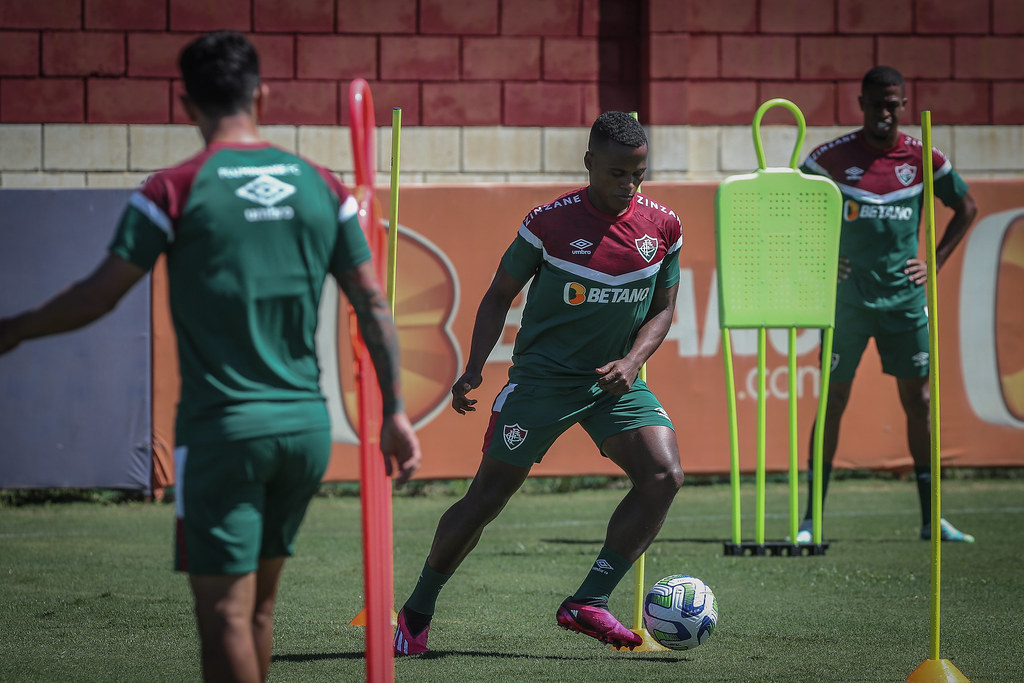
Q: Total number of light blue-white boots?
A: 2